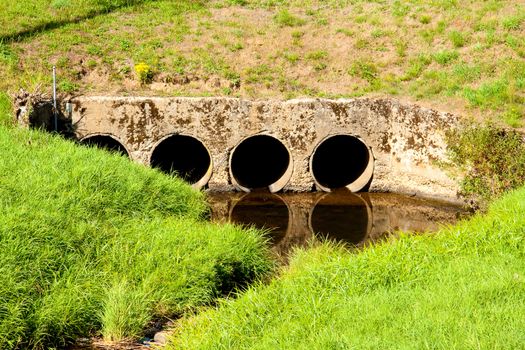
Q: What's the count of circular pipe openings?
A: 4